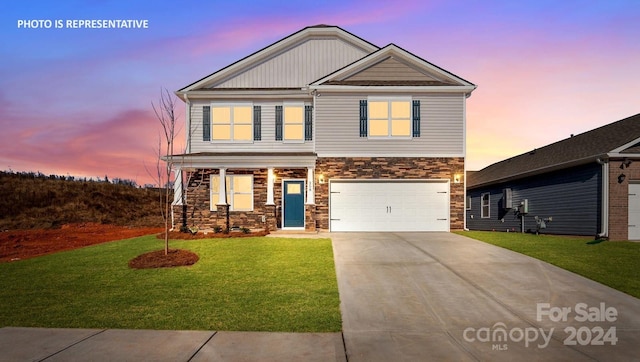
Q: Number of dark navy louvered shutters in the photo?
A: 6